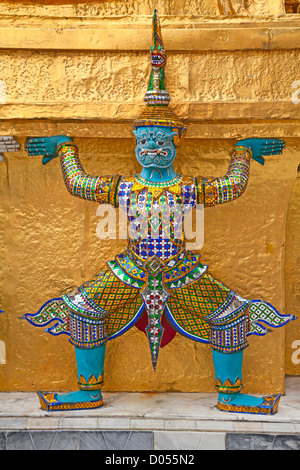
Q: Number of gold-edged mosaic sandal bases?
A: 2